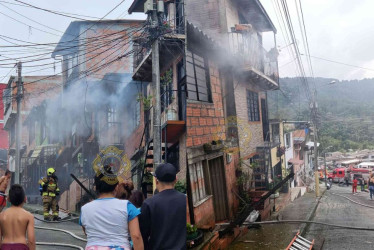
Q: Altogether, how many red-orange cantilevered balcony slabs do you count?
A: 1